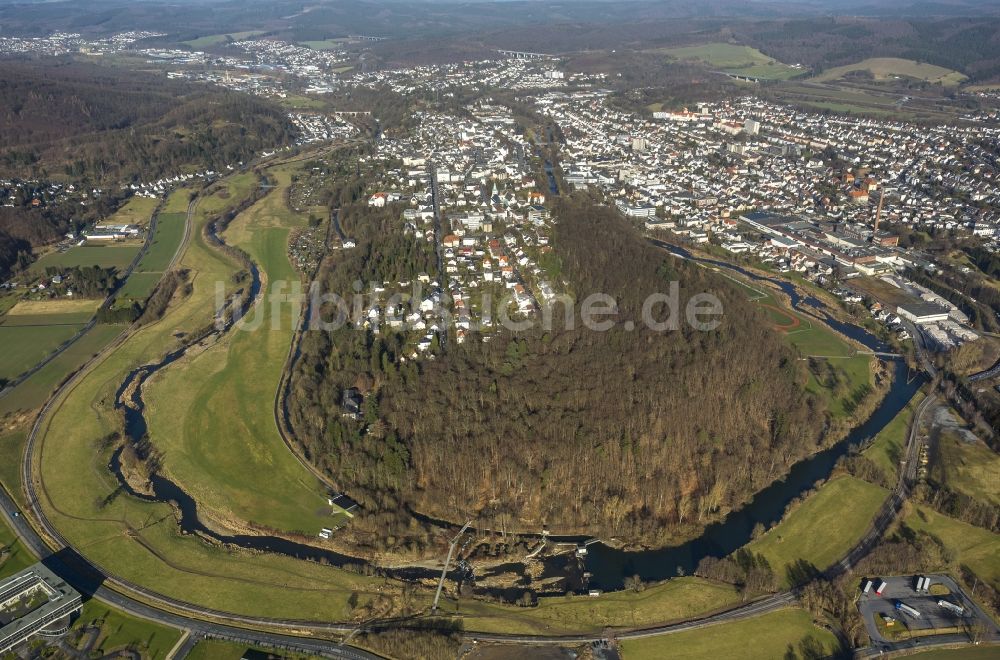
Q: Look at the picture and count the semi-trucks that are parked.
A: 6